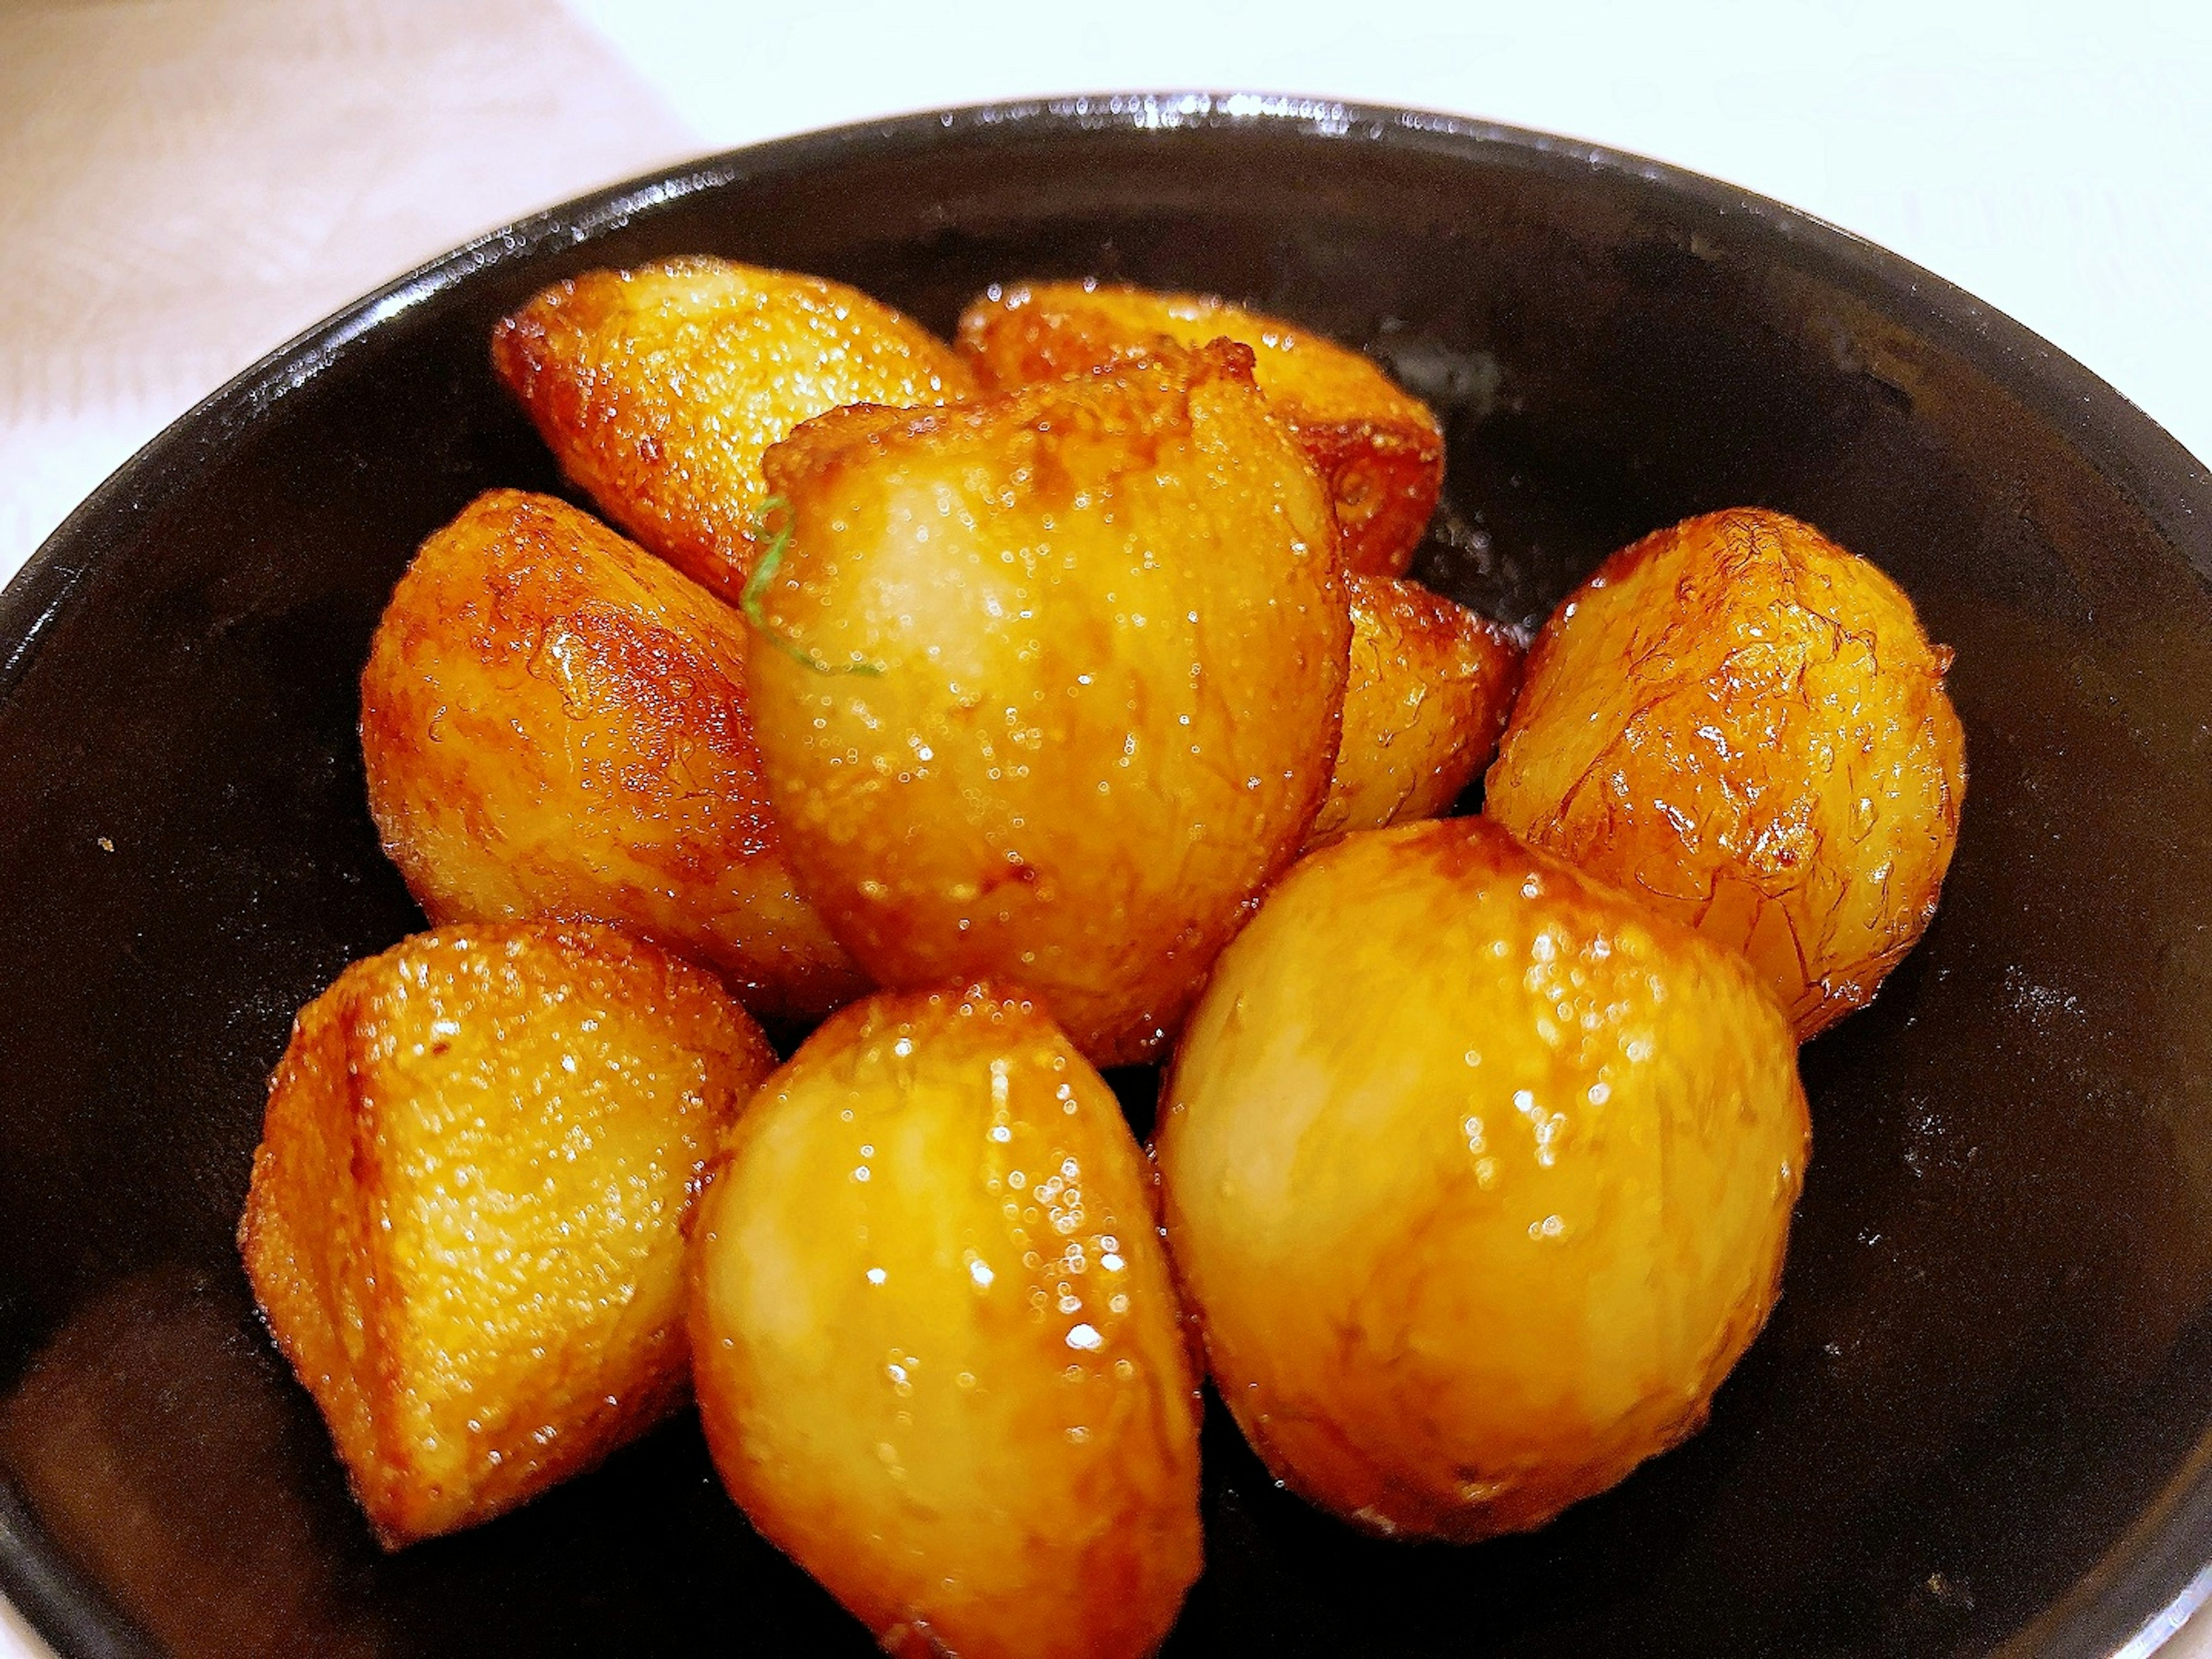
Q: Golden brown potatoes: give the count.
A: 9